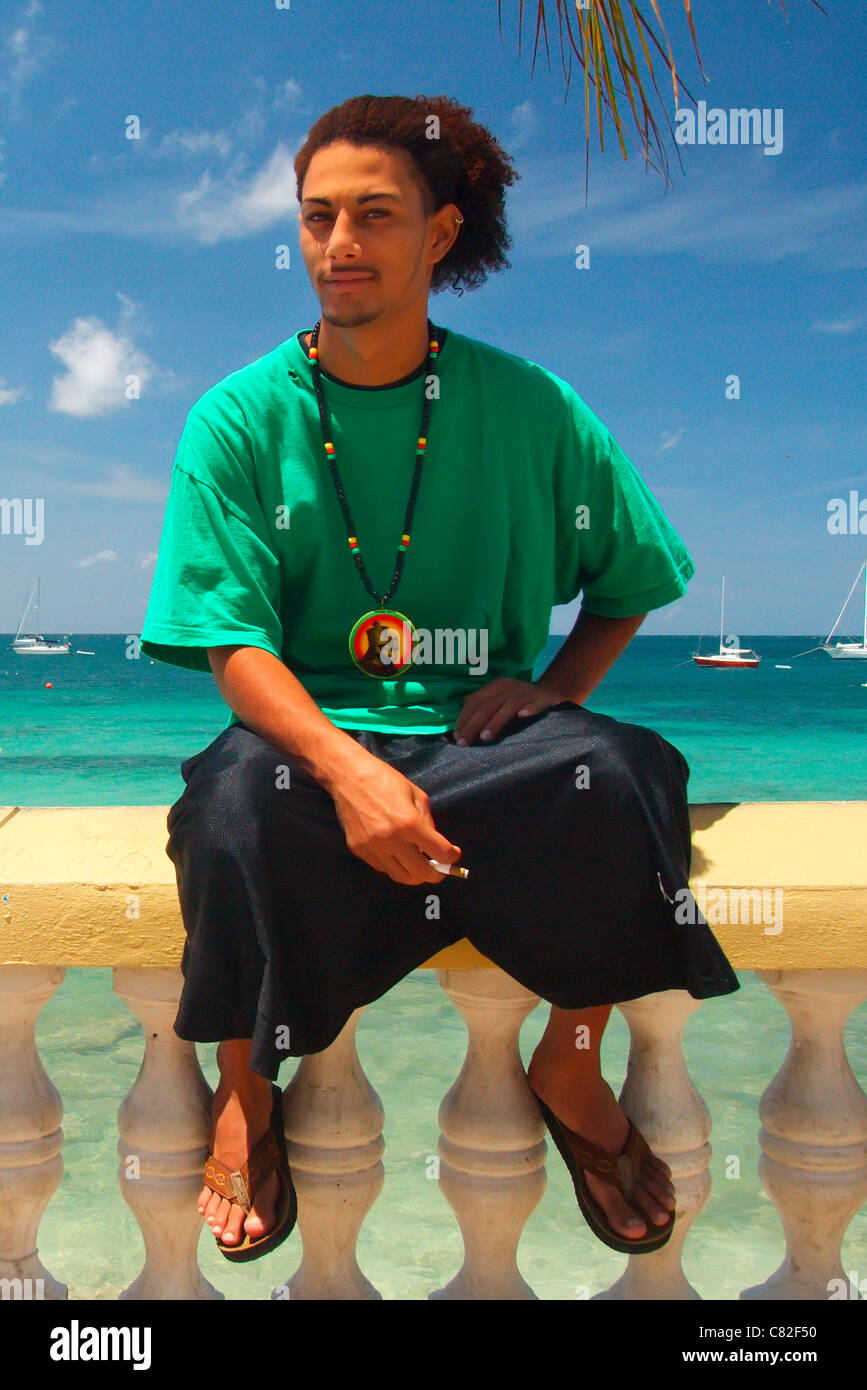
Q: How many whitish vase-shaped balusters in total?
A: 6